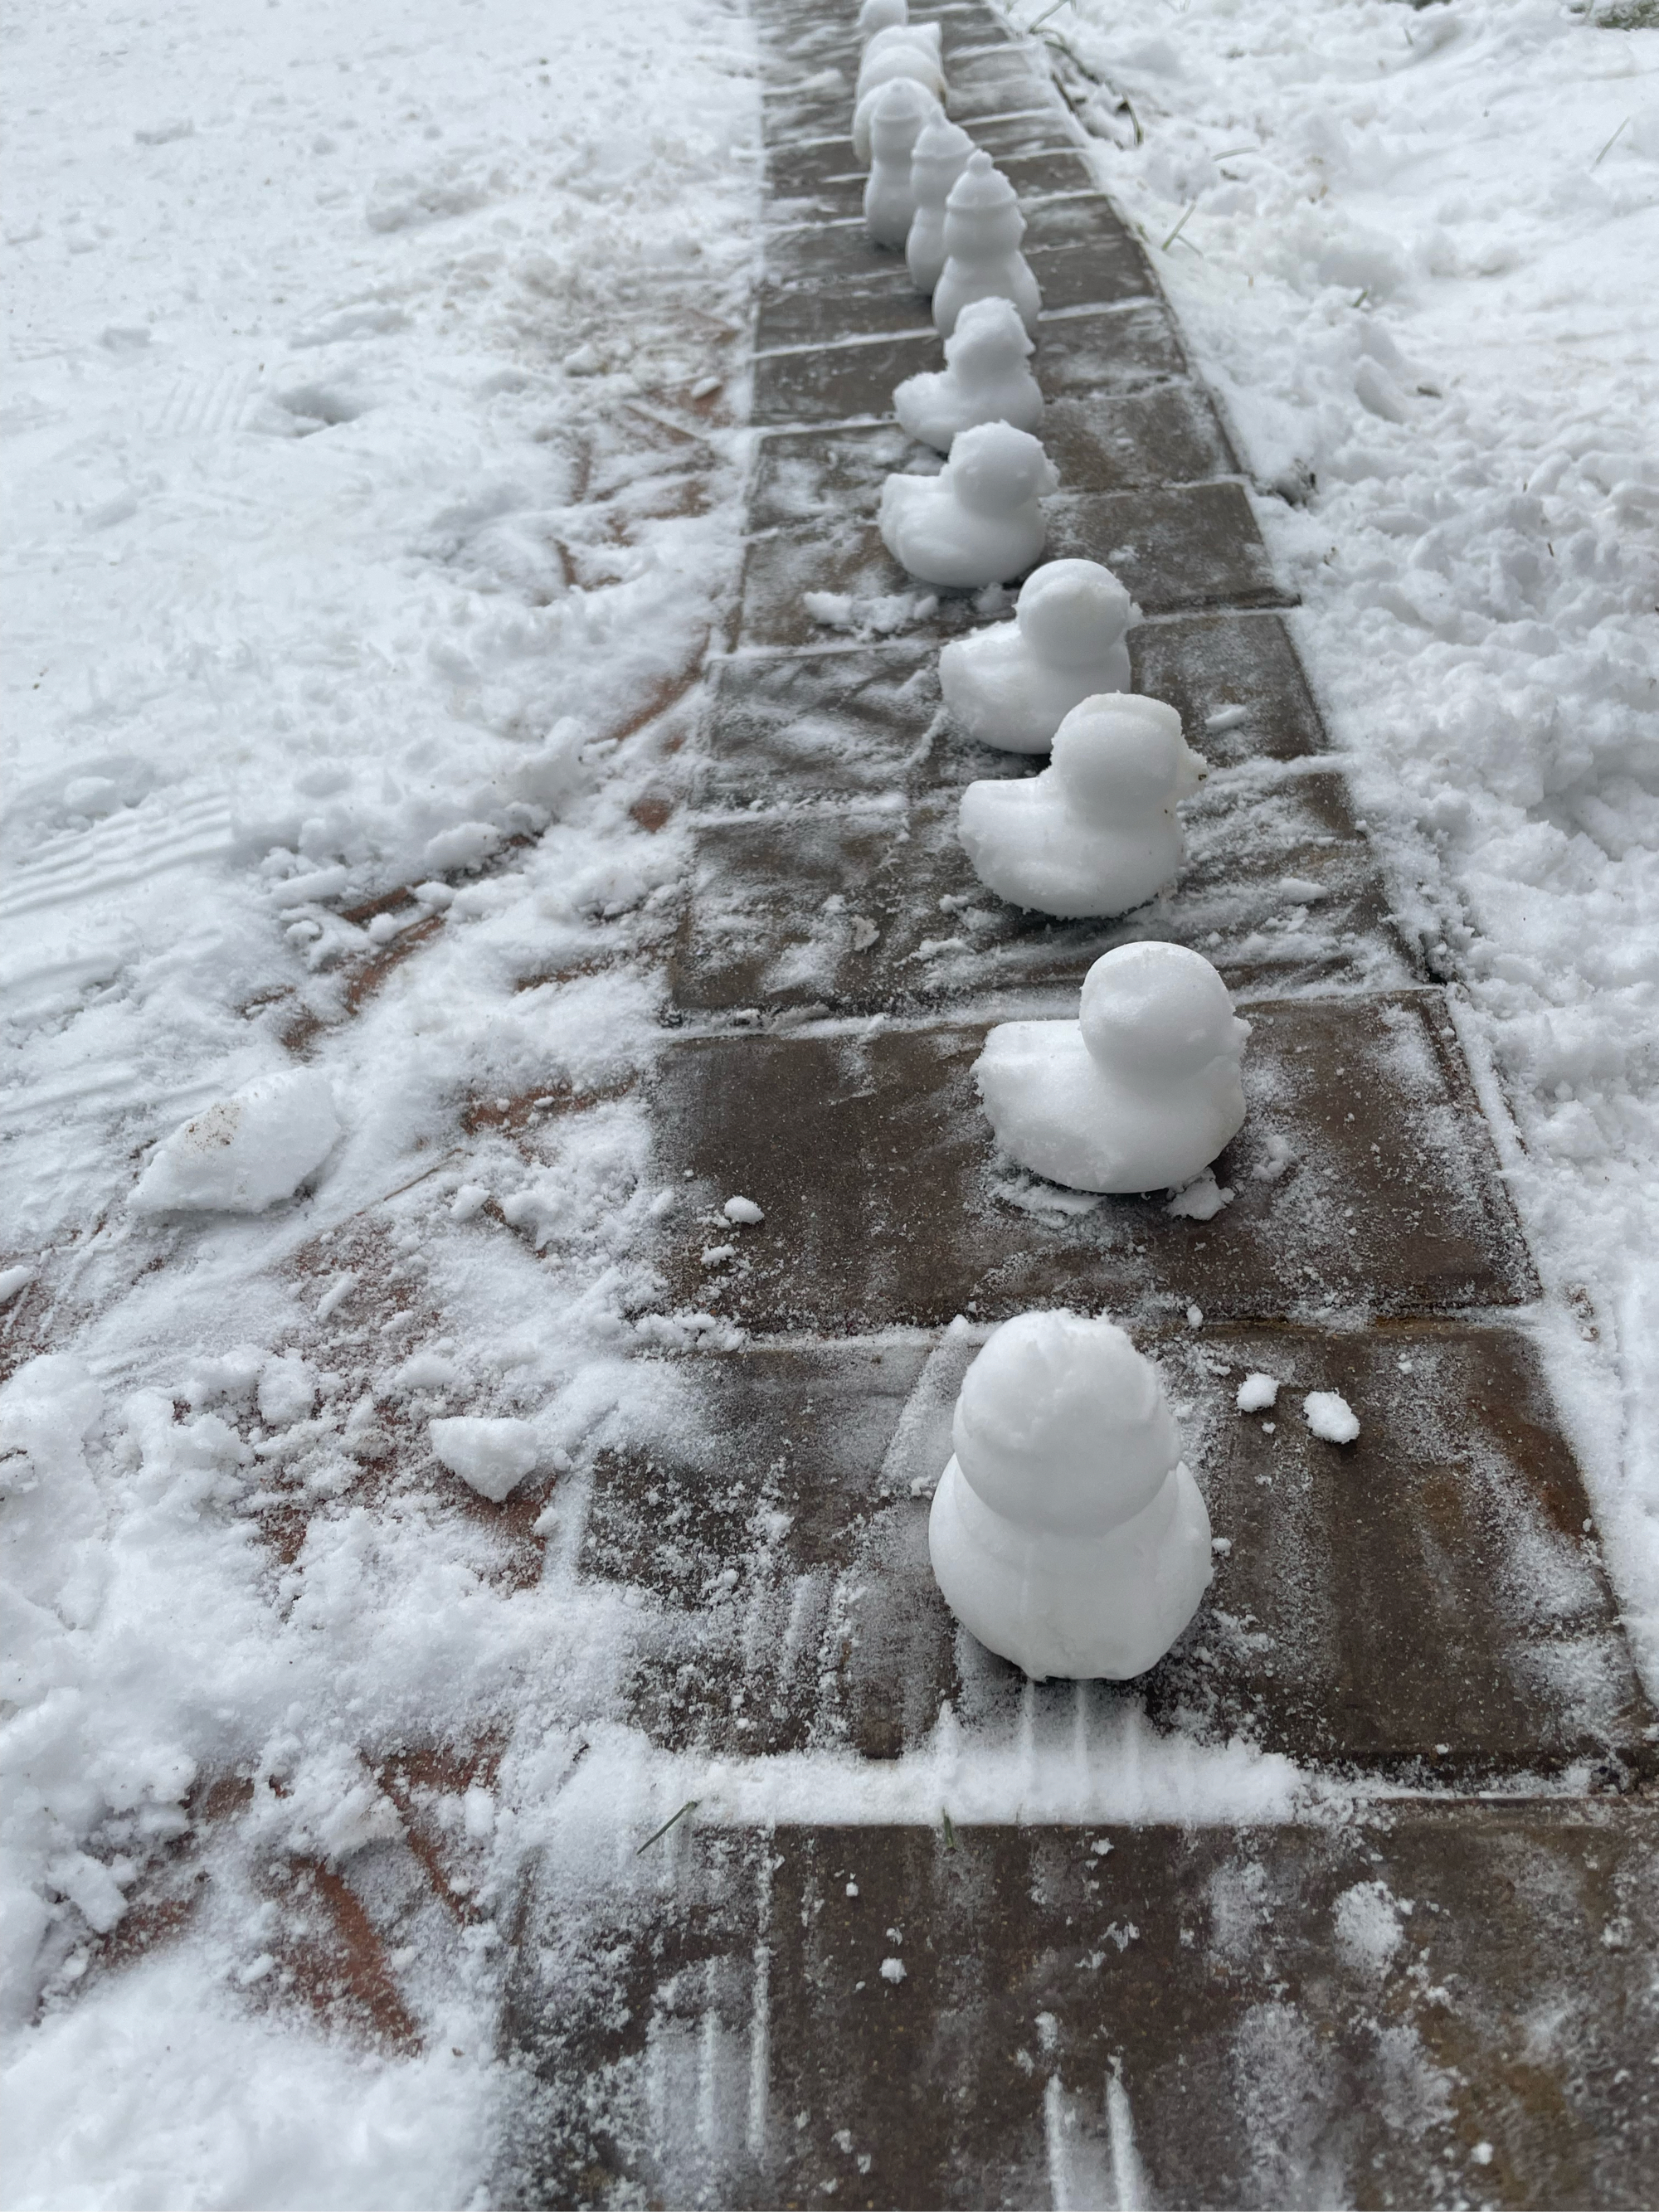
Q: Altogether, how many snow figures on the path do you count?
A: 13